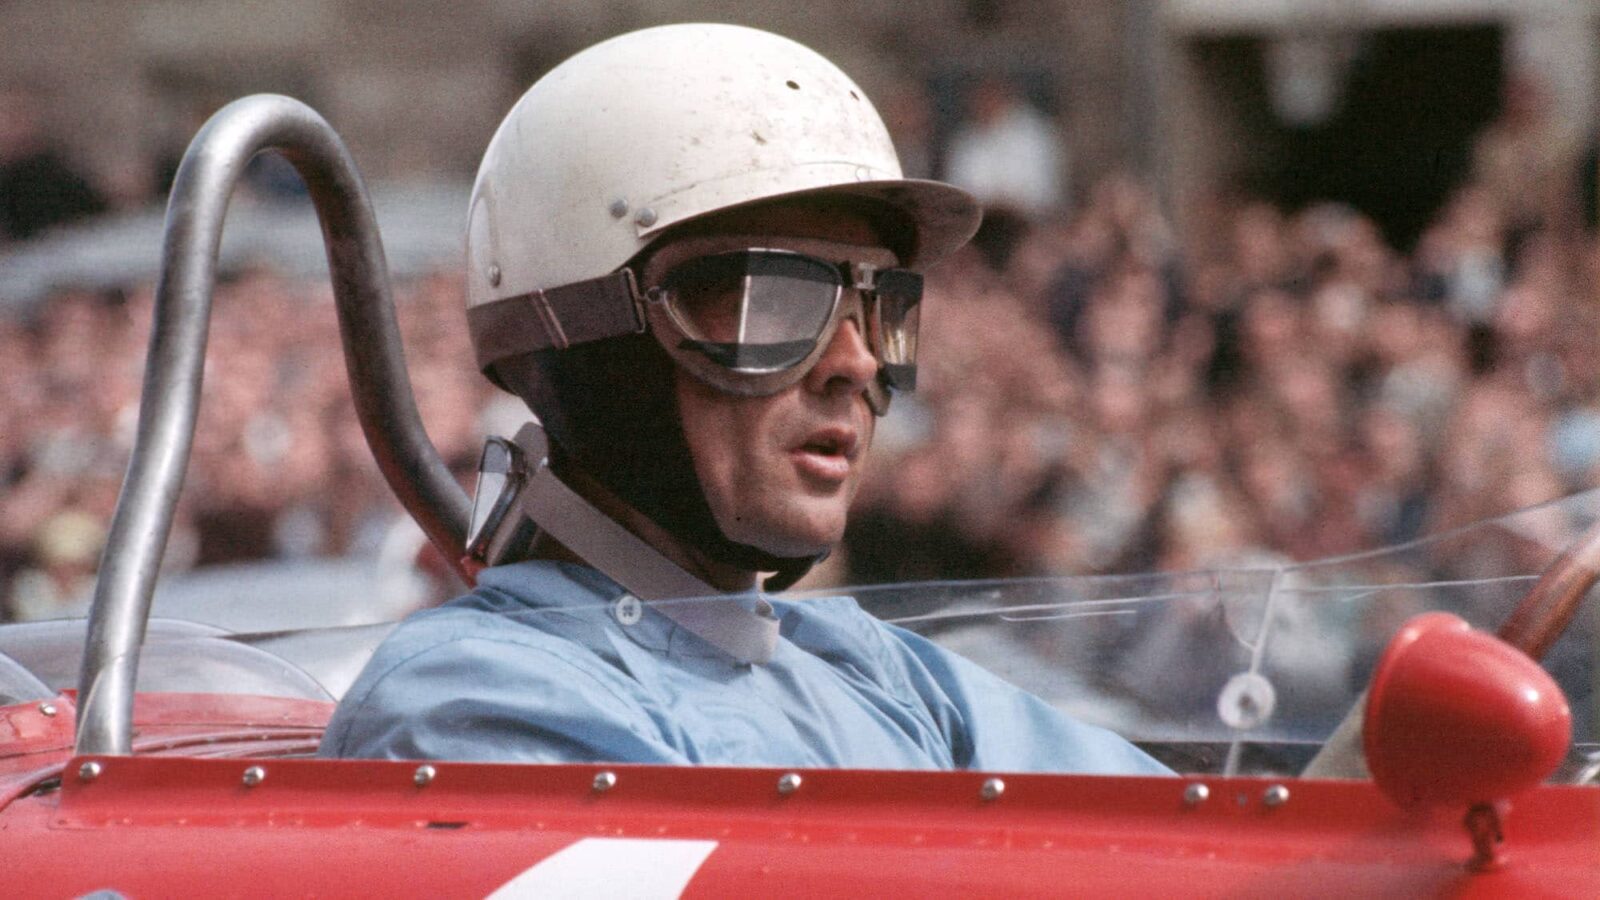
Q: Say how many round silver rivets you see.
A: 12